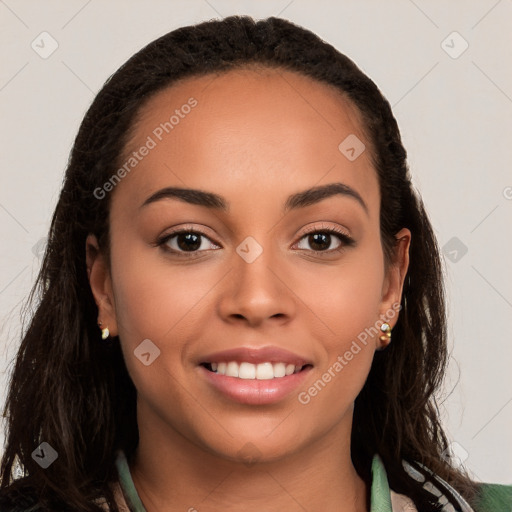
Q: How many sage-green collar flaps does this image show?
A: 2